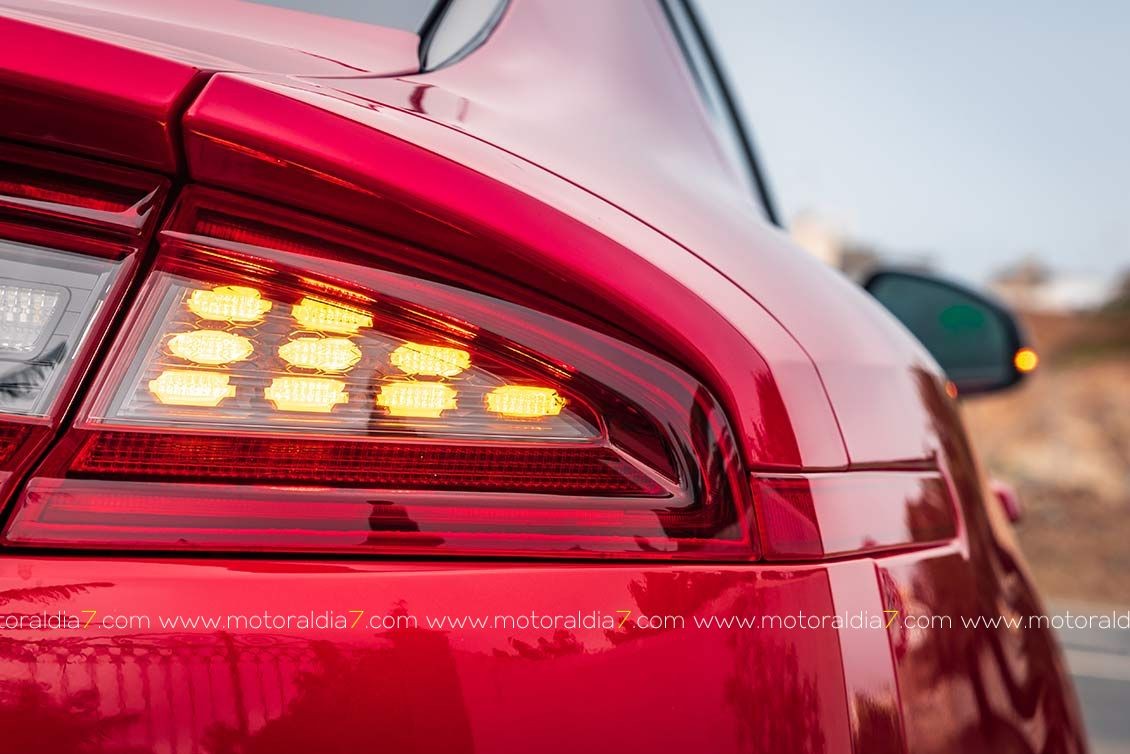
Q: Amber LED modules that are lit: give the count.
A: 9